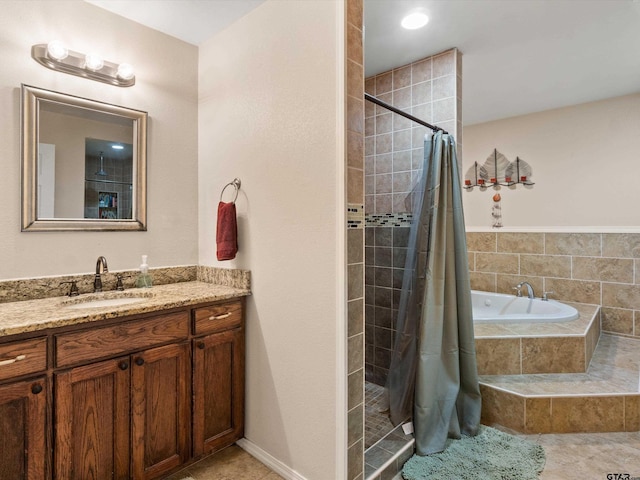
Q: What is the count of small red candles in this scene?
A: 5